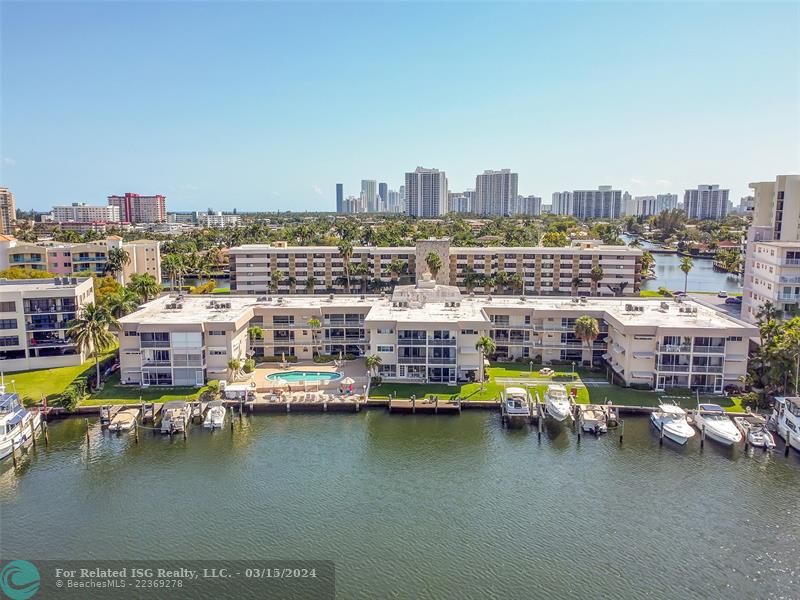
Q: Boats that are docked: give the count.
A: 11